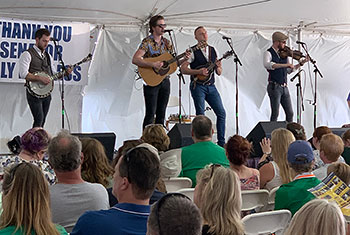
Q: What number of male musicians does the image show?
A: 4